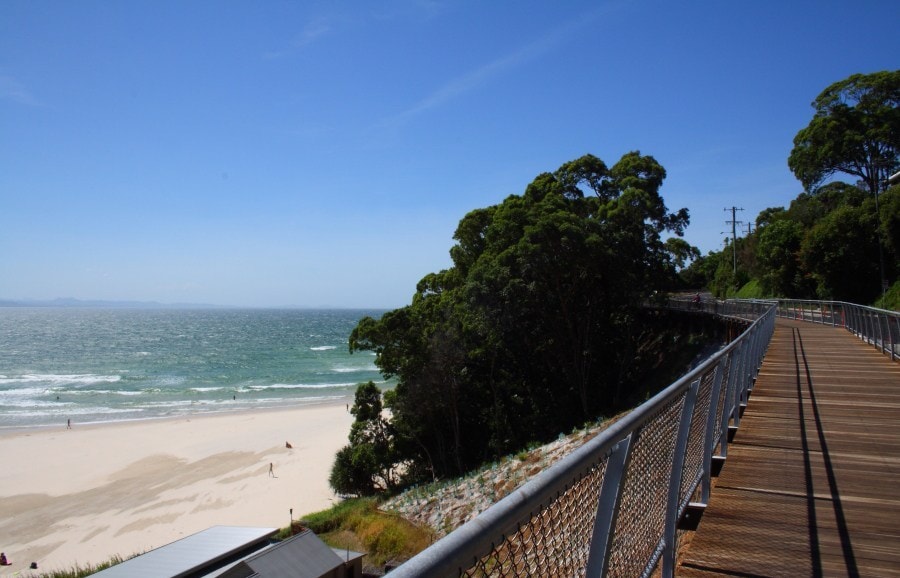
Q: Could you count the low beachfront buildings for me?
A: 2